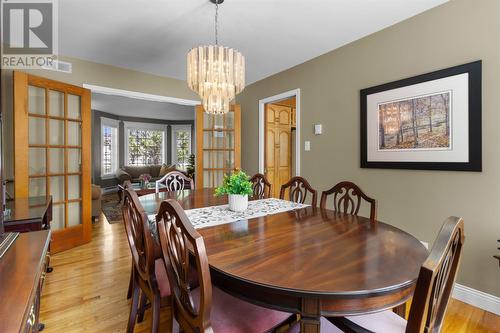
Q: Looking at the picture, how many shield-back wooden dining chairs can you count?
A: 8